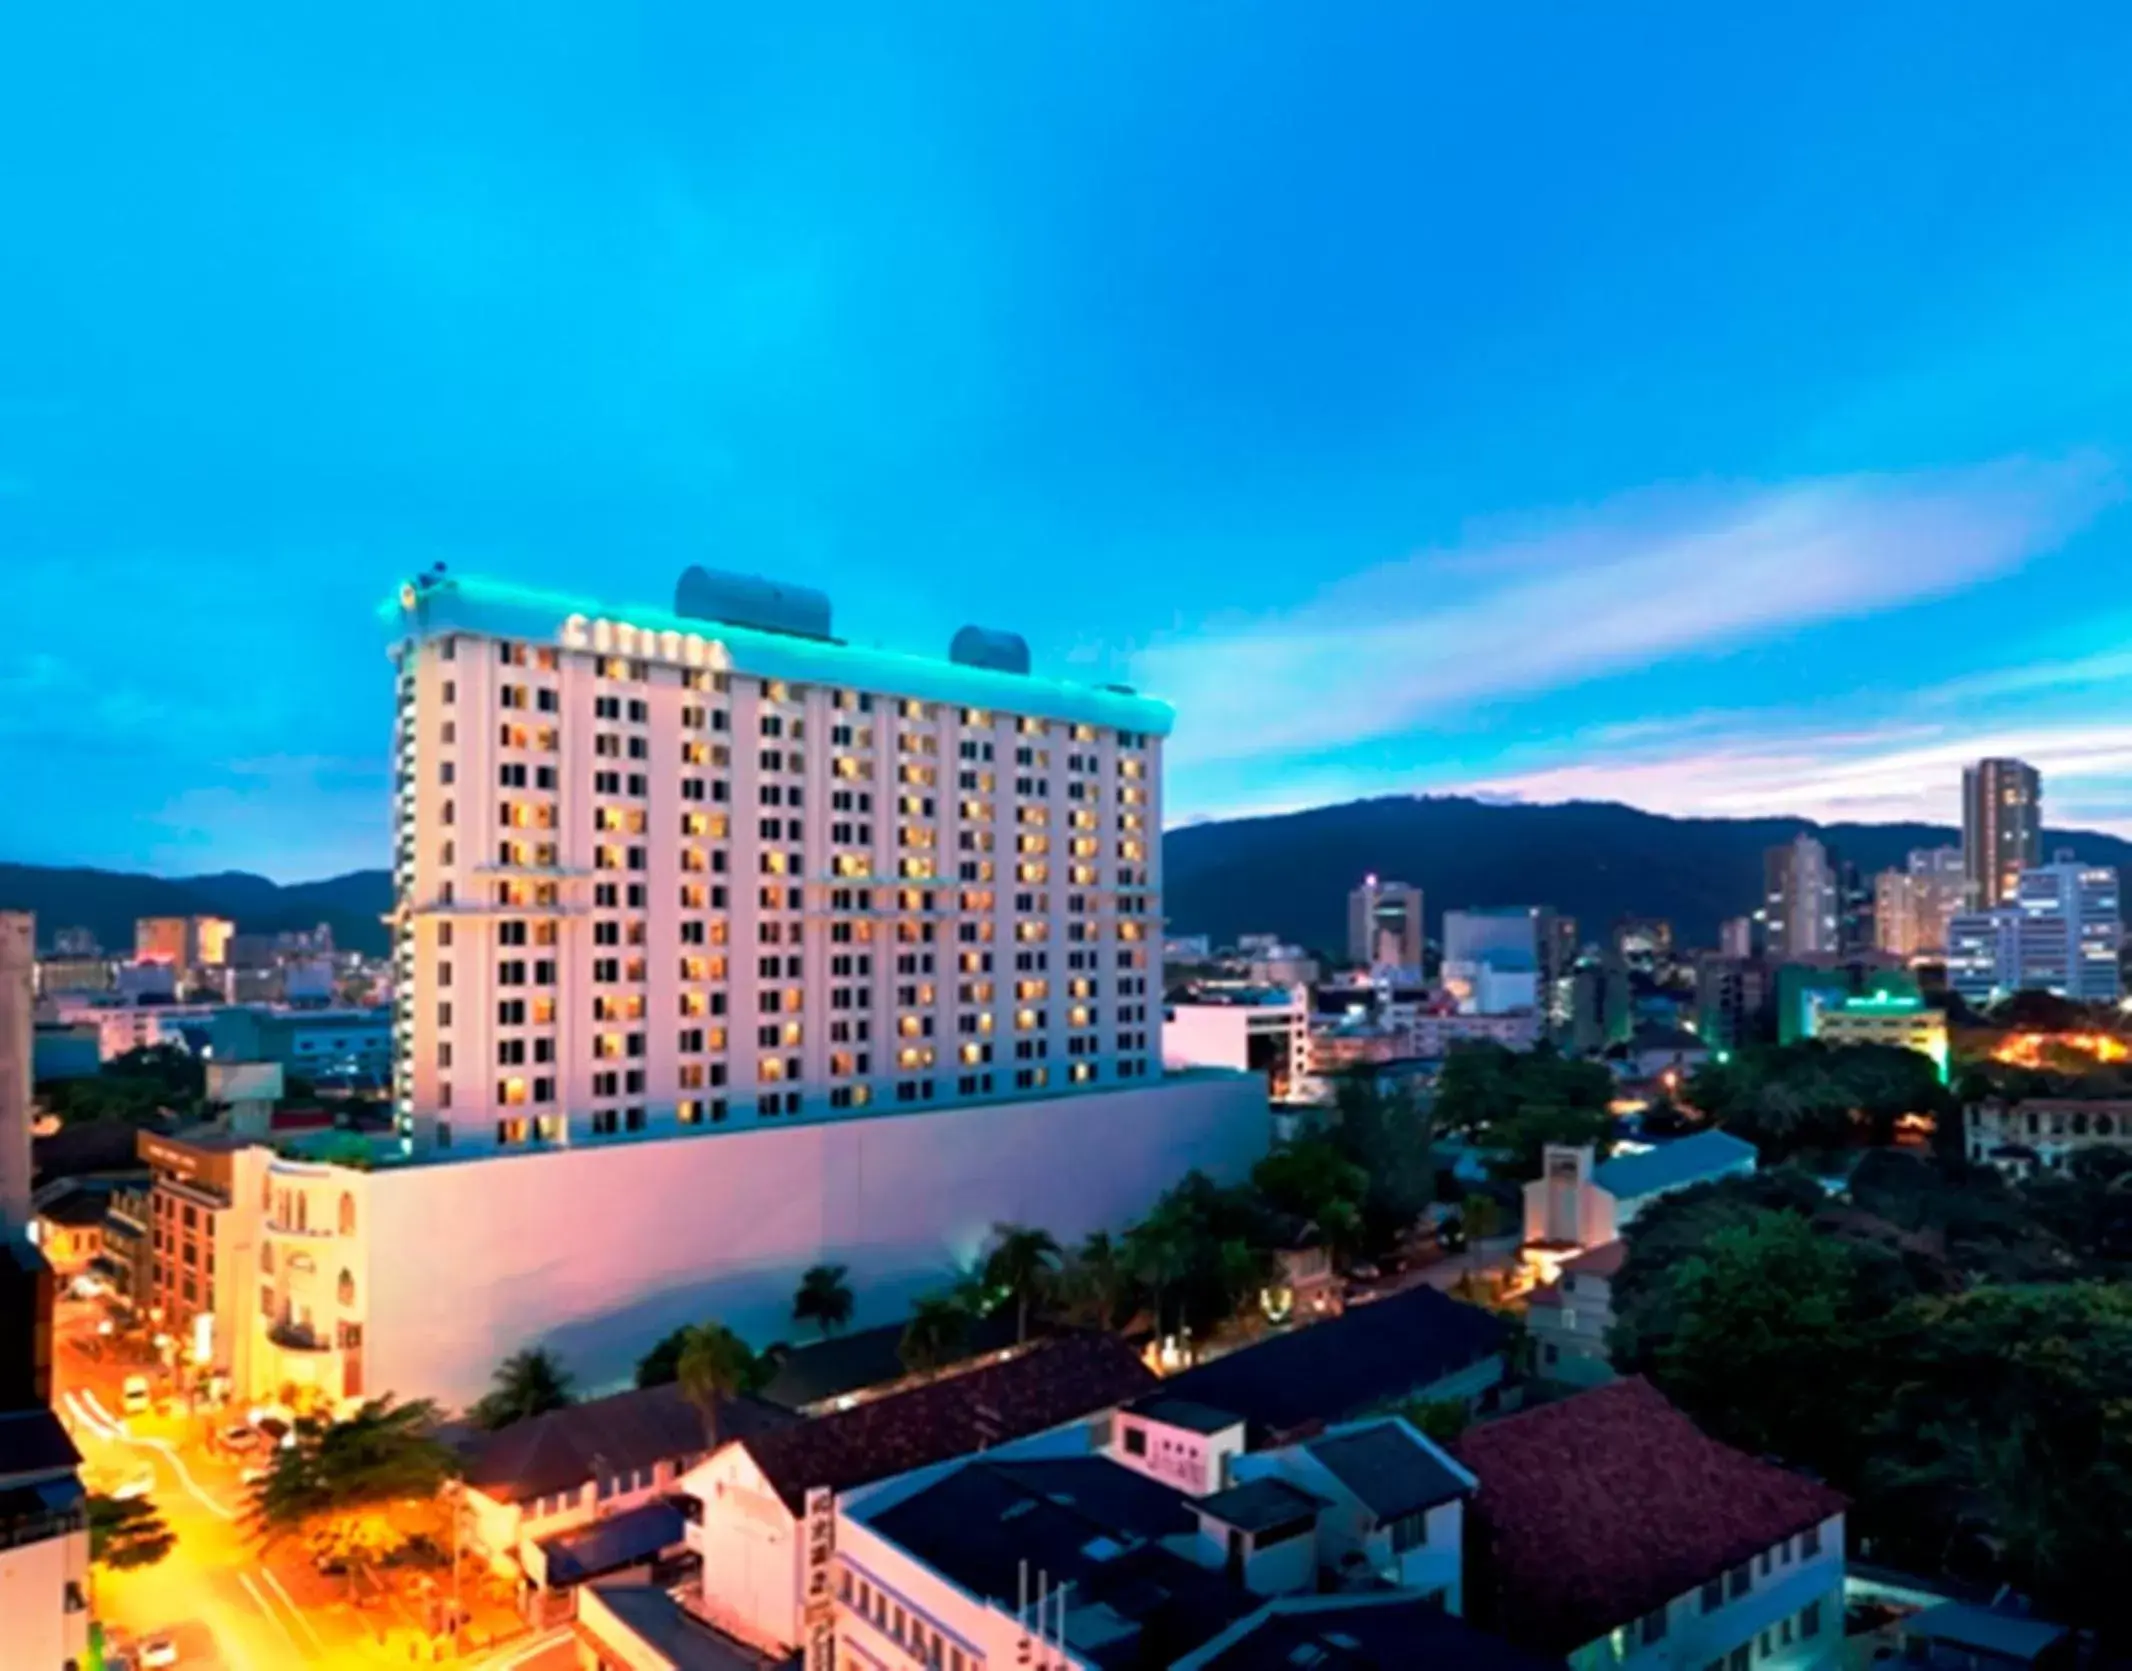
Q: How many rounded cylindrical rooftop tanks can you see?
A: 2